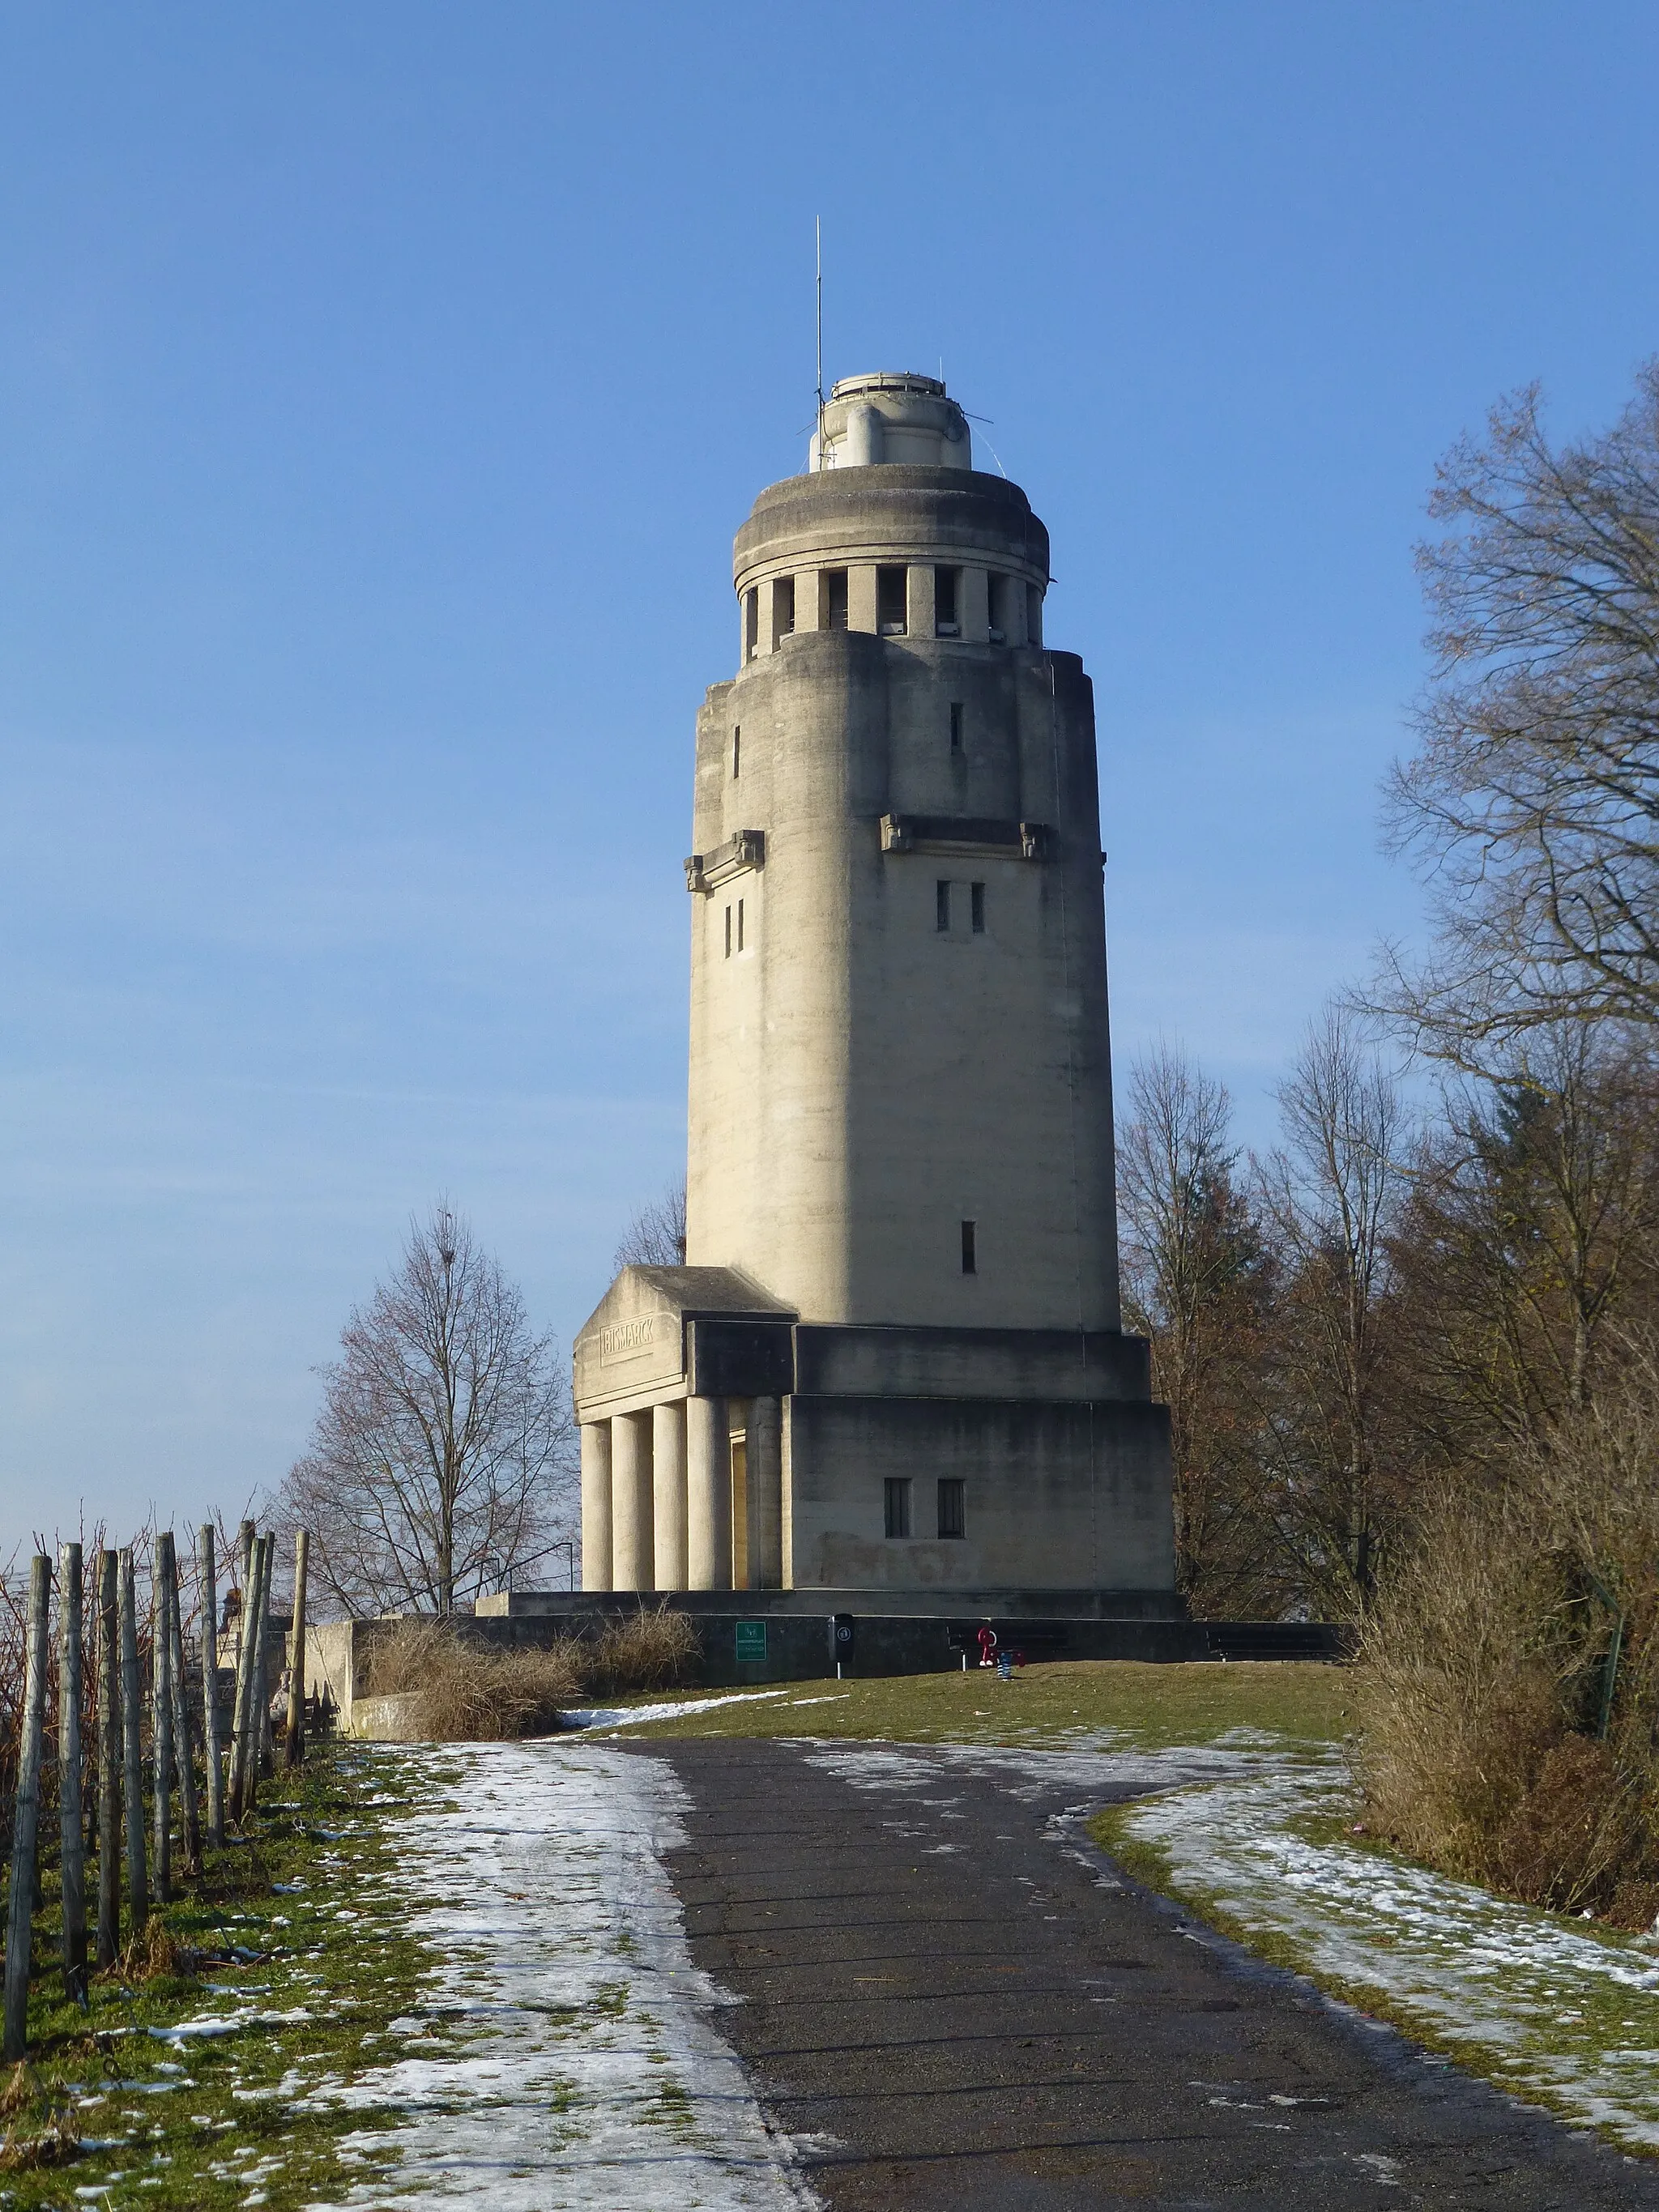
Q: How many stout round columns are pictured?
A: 4